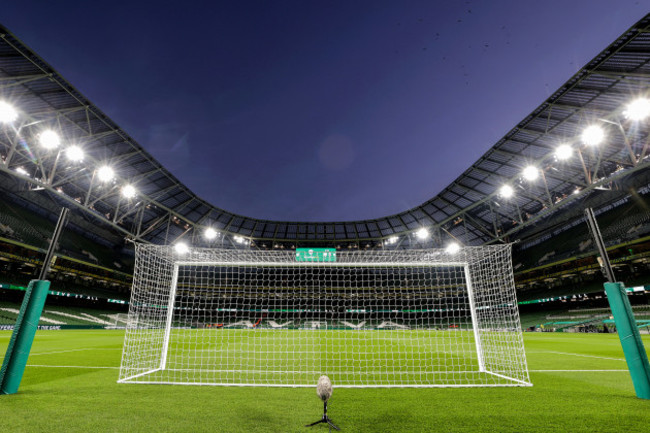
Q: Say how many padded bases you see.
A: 2